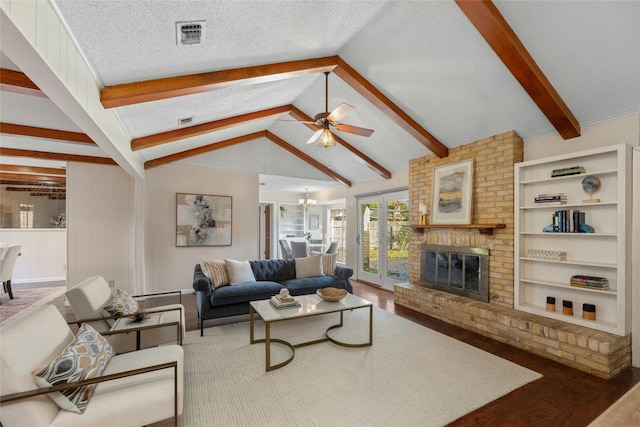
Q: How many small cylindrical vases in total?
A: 3